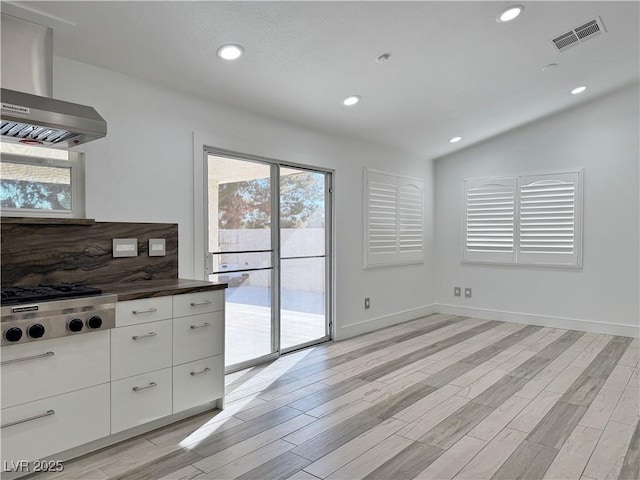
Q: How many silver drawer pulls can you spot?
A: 8